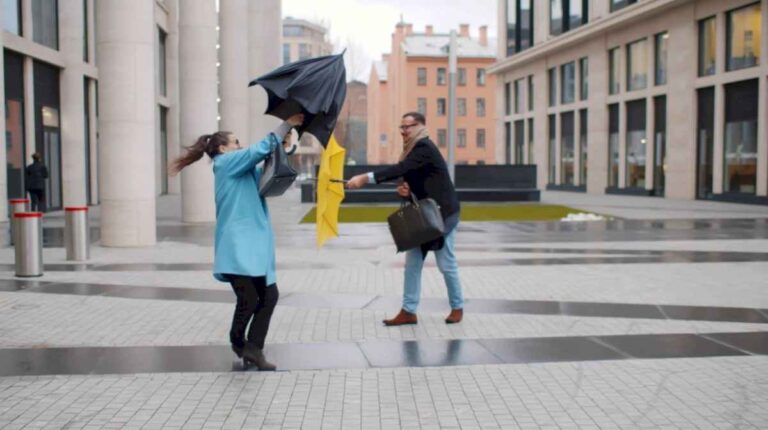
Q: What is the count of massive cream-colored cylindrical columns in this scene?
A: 4